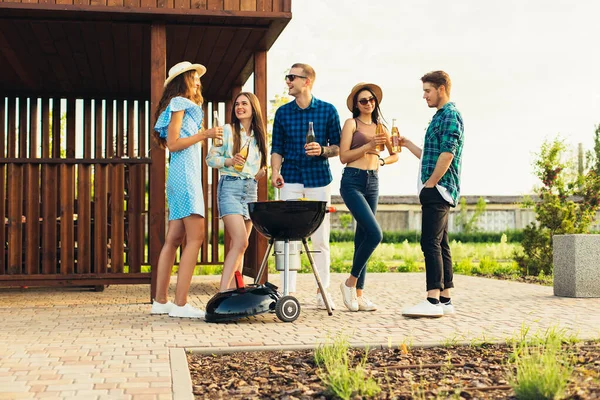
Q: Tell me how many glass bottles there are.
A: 5